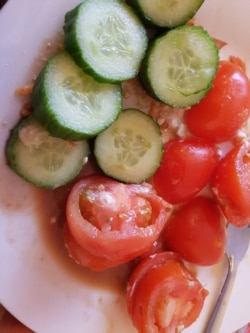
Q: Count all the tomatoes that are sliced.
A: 3